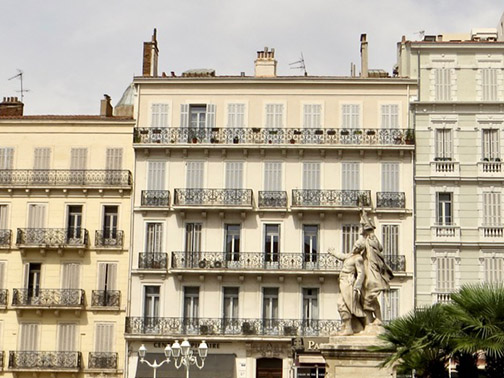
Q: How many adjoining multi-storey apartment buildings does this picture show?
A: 3